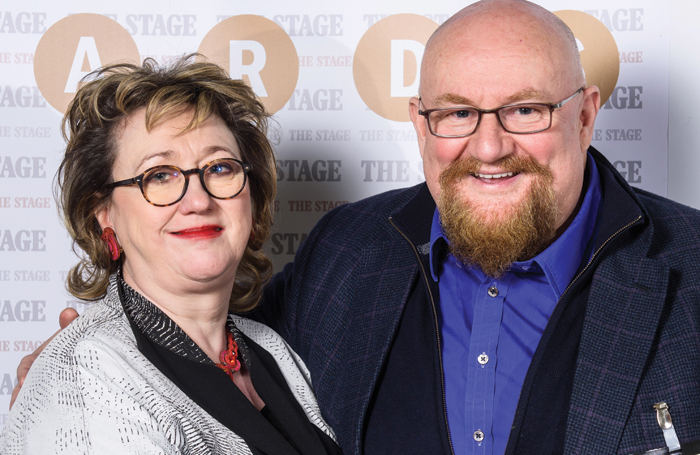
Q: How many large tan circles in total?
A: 4